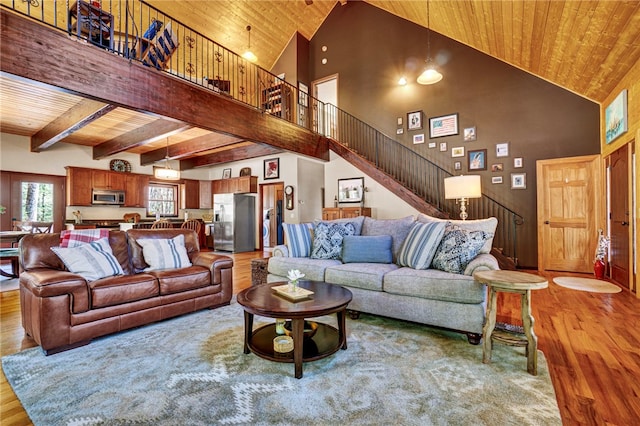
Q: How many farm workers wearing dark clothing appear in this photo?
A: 0